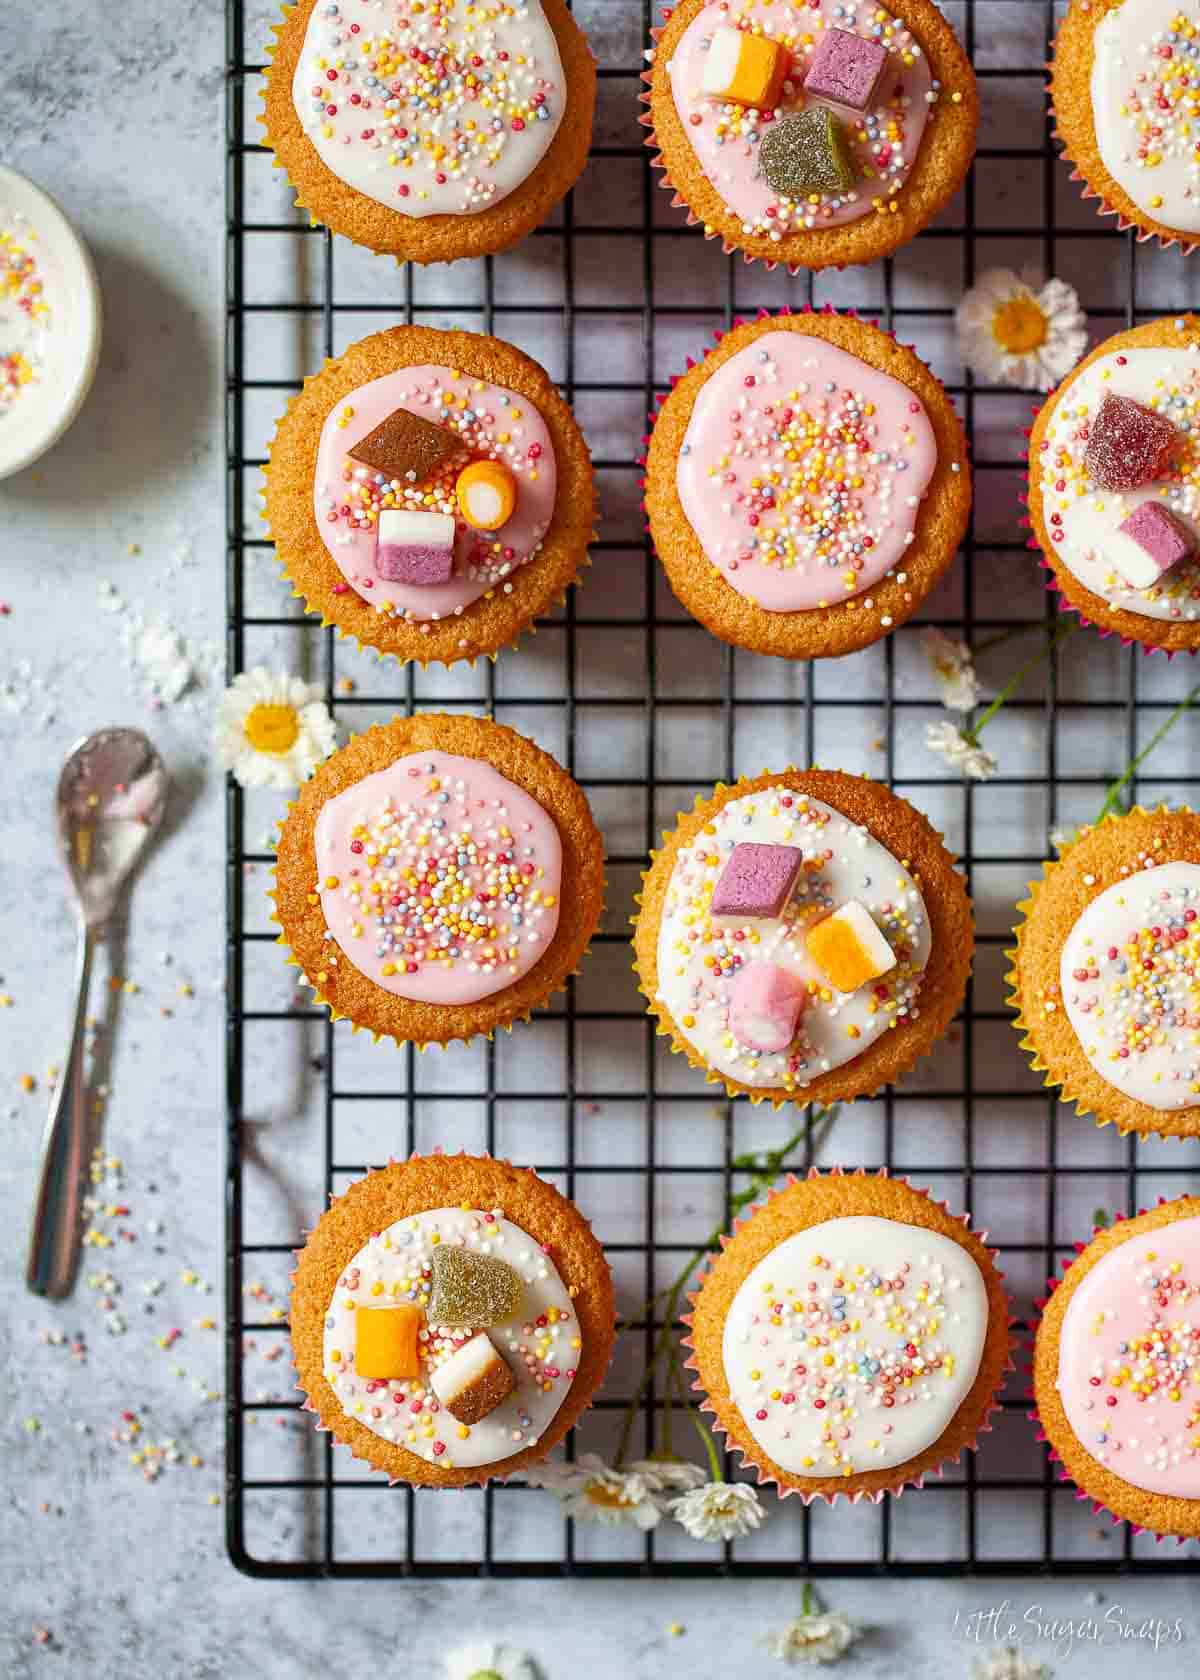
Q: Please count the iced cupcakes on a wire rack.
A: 12